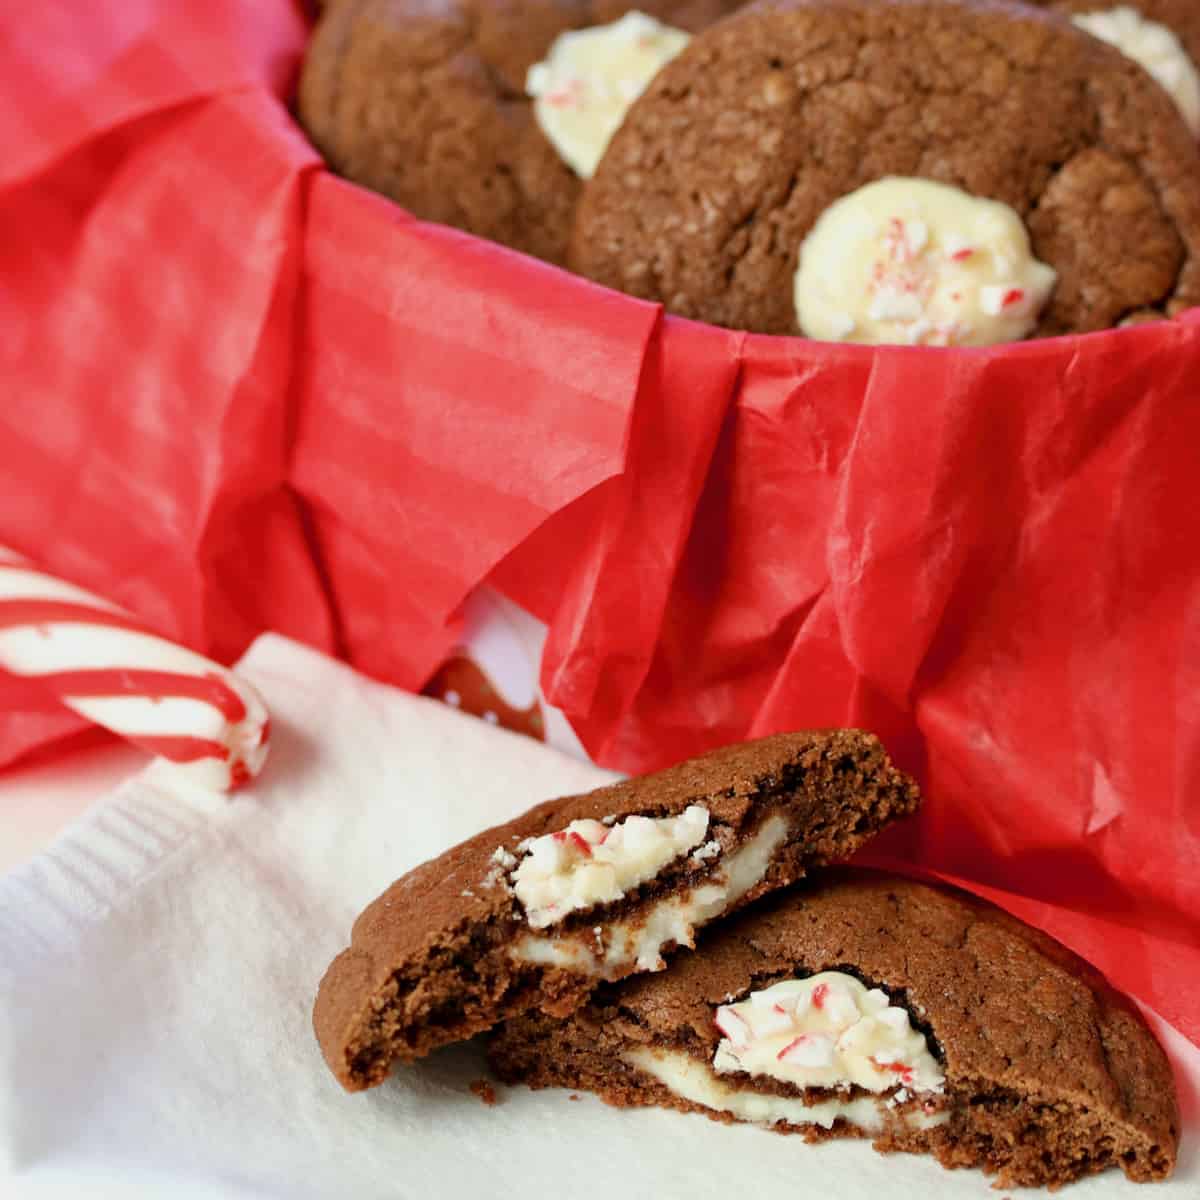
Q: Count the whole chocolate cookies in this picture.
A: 3